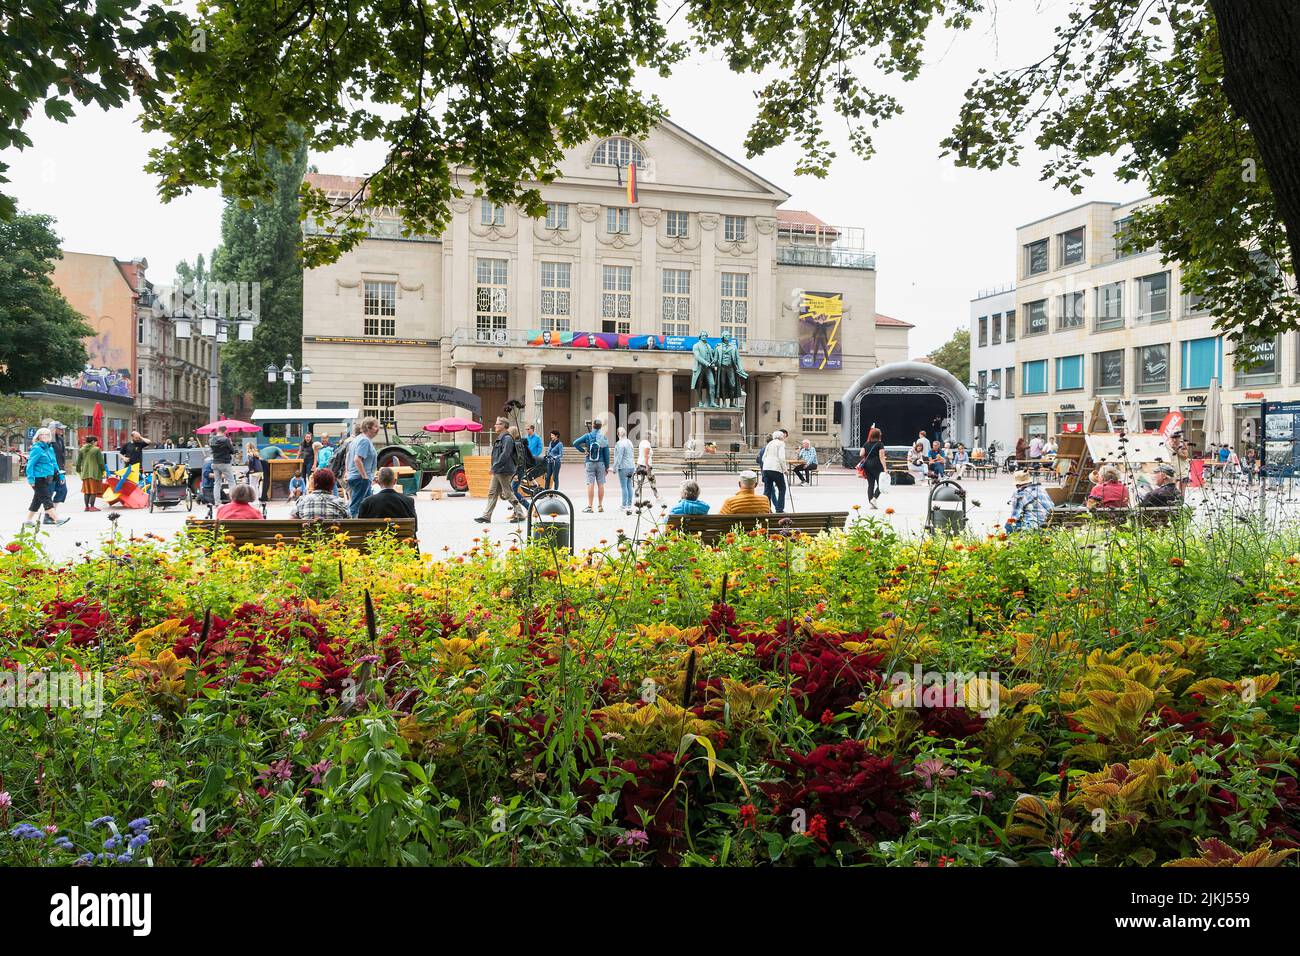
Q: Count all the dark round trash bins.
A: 2